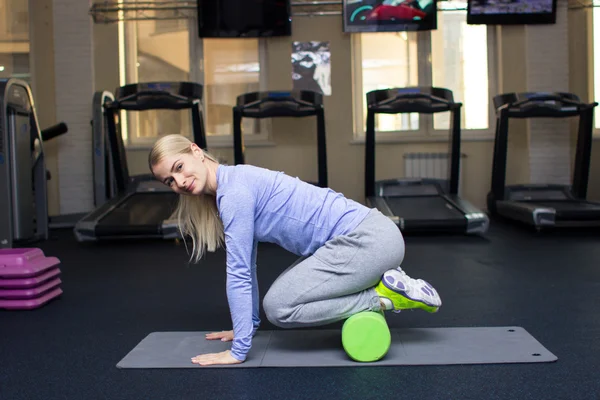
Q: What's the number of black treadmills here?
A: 4